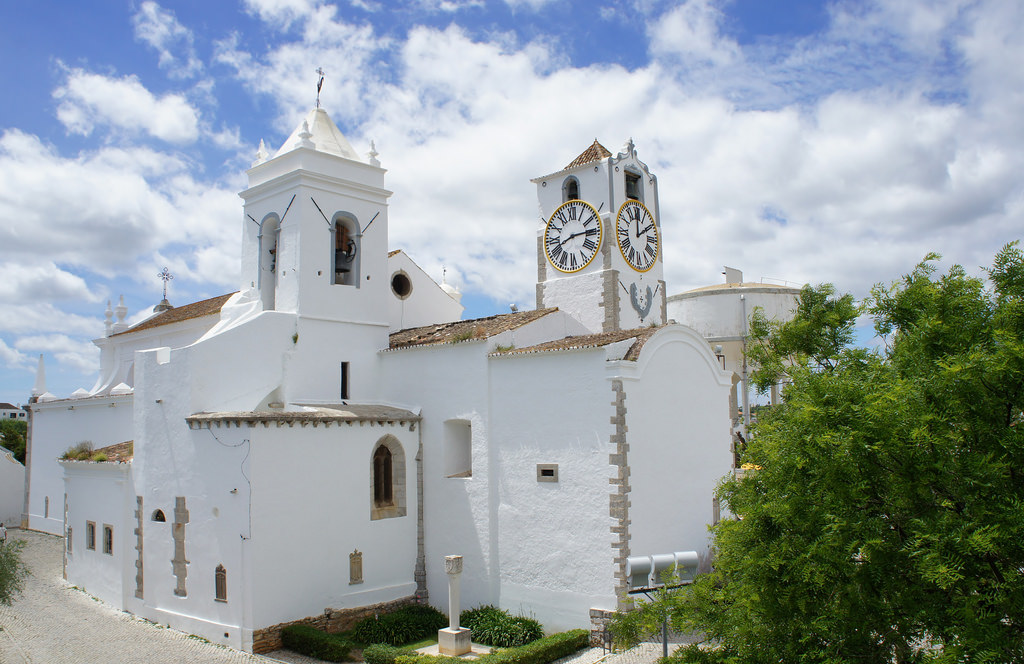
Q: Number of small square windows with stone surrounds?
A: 3